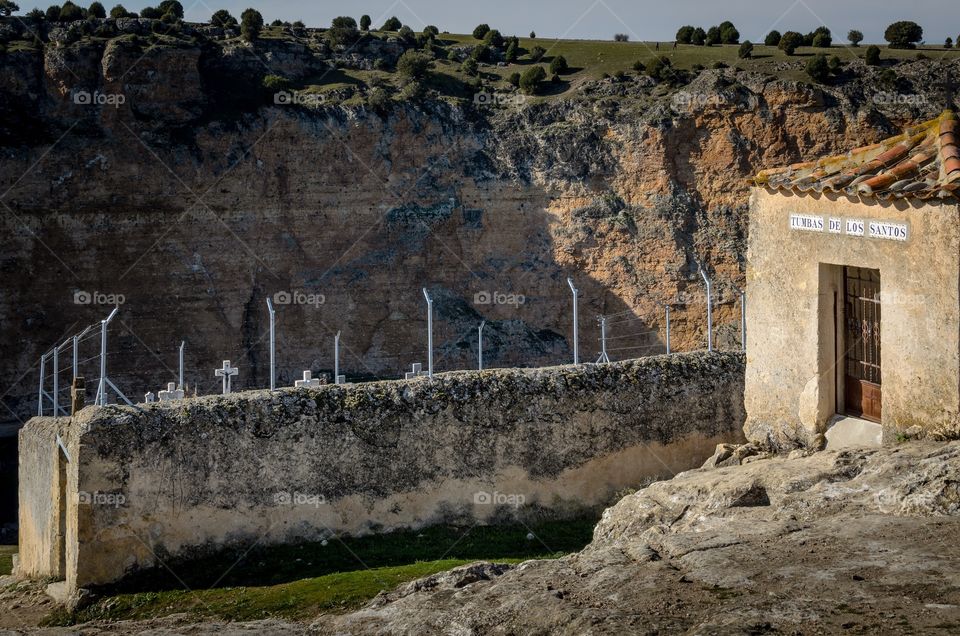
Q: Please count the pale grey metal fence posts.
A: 14